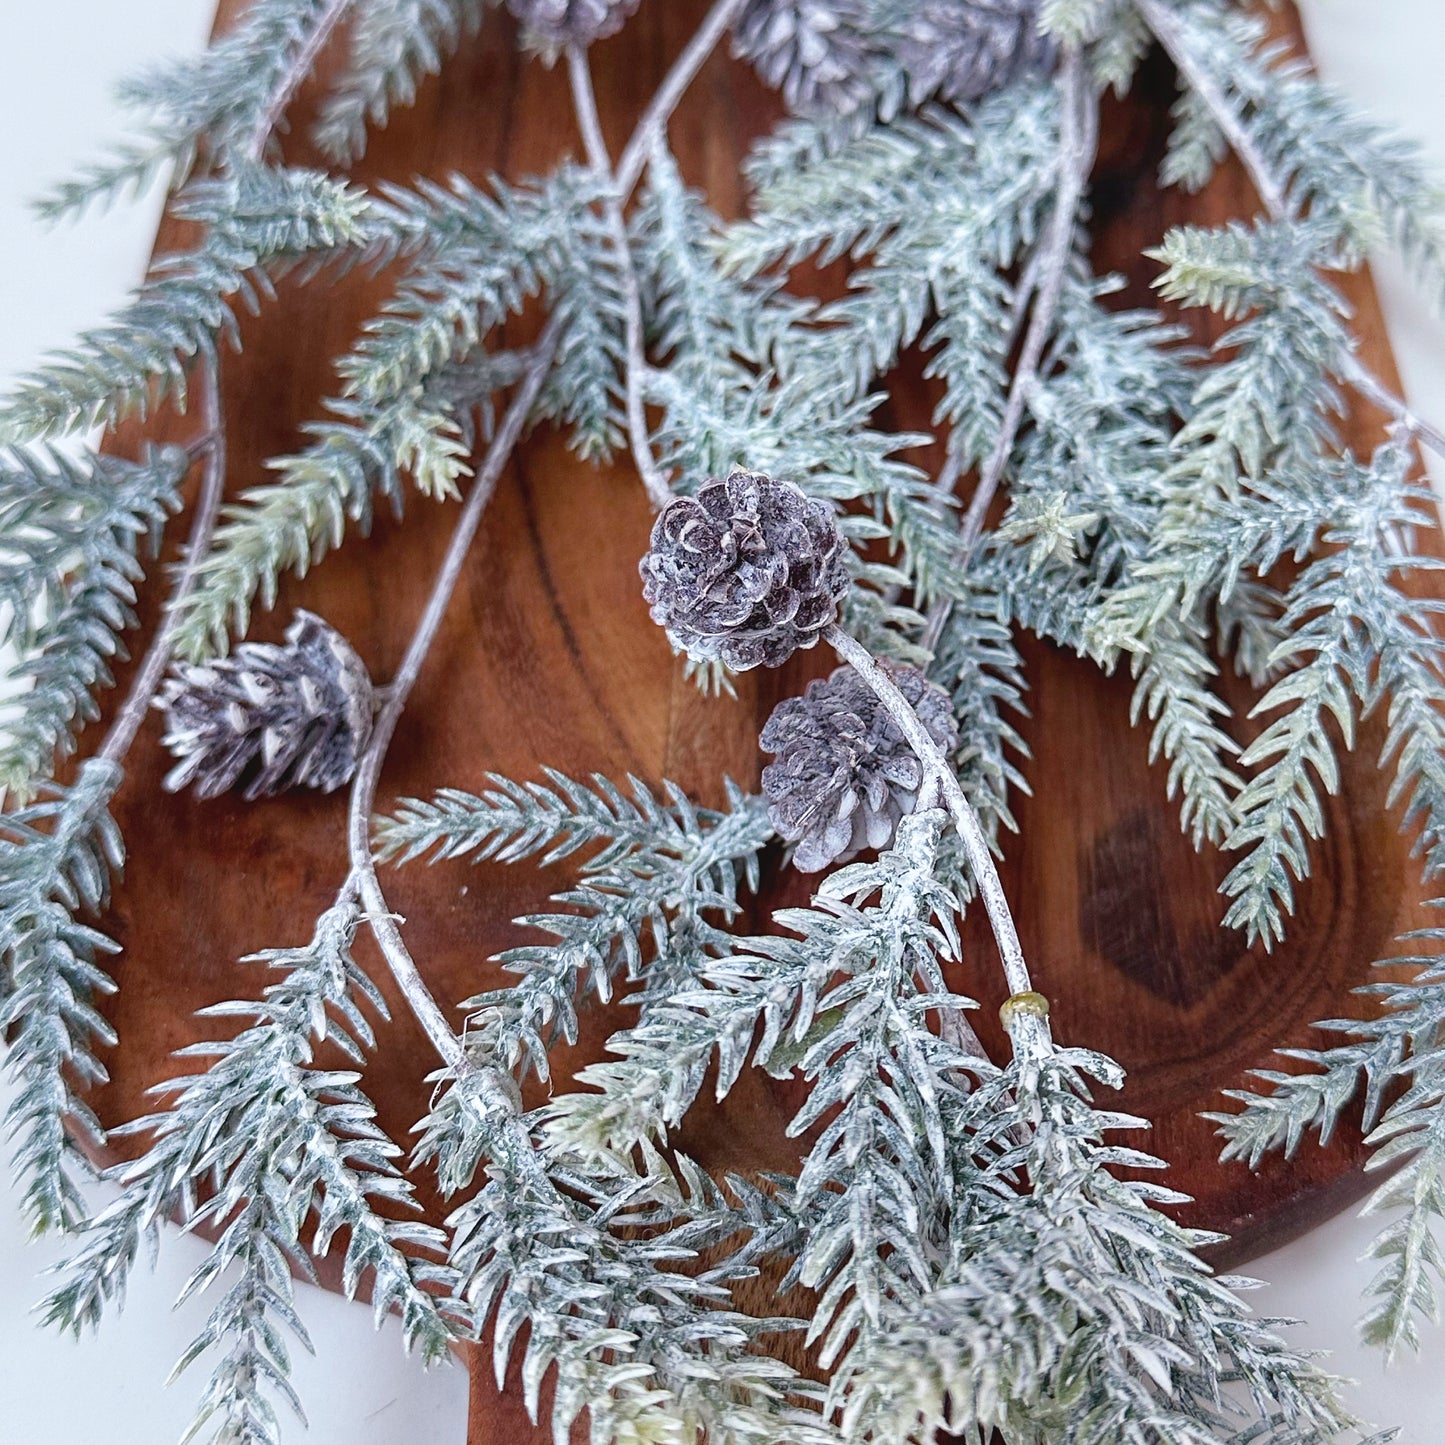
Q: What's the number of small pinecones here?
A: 6